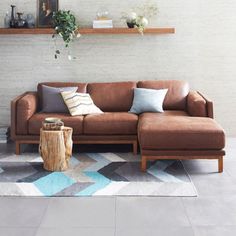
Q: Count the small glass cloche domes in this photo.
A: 1